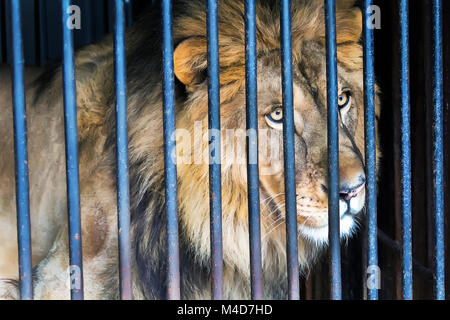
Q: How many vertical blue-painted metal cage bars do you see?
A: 11